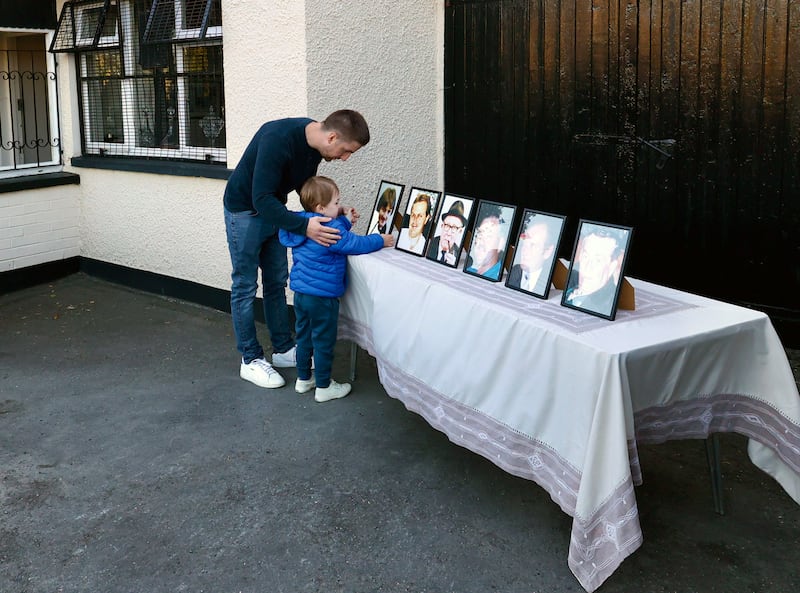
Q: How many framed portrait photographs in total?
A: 6